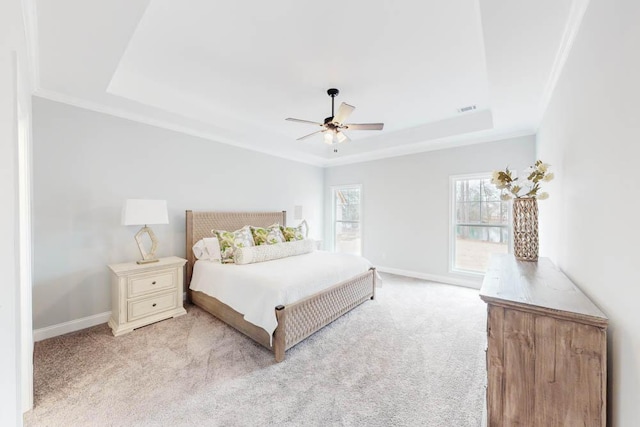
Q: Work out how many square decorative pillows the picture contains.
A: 3